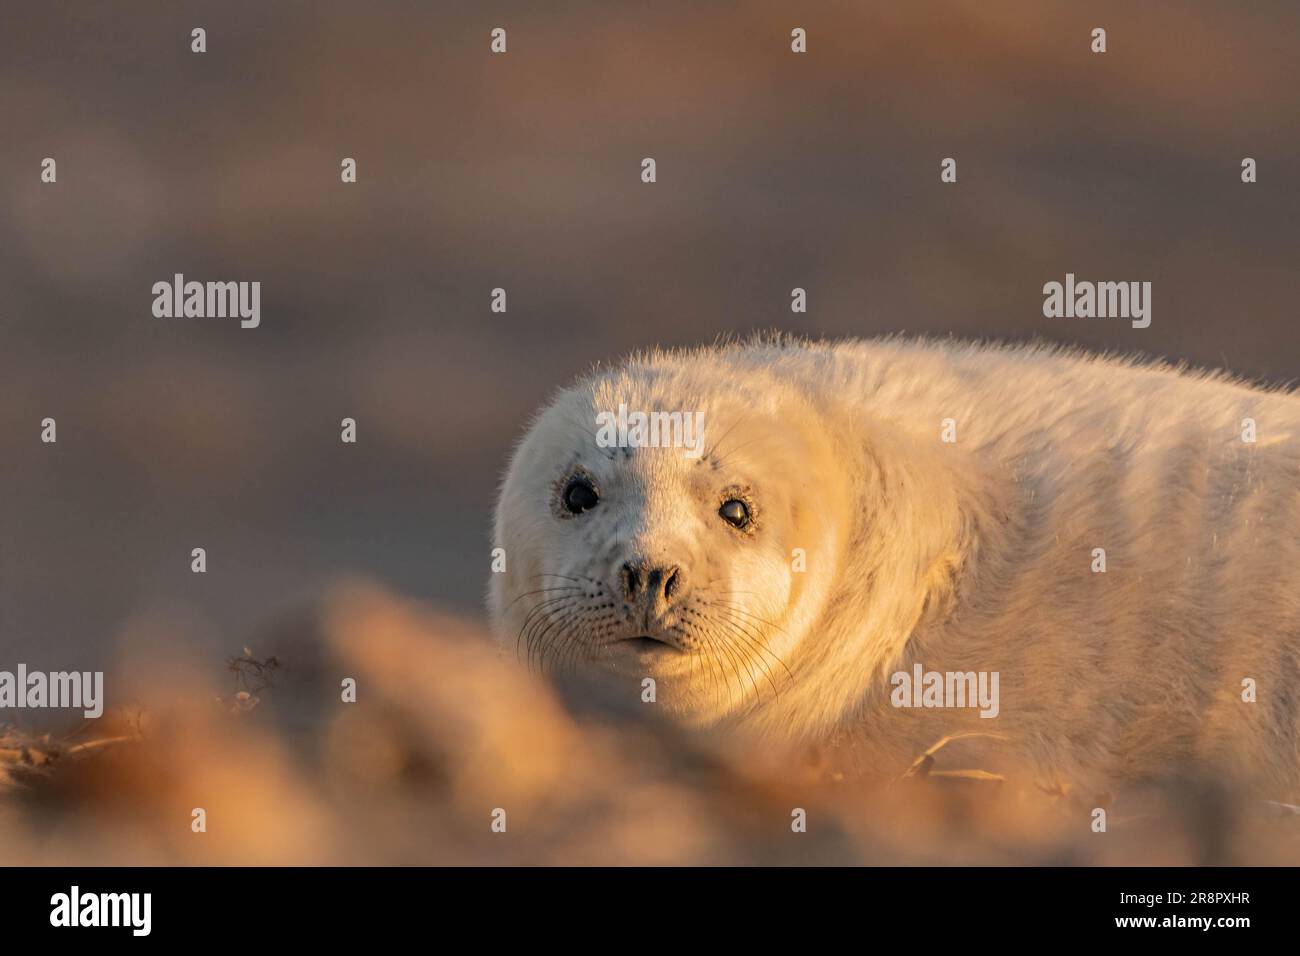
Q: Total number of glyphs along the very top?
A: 4